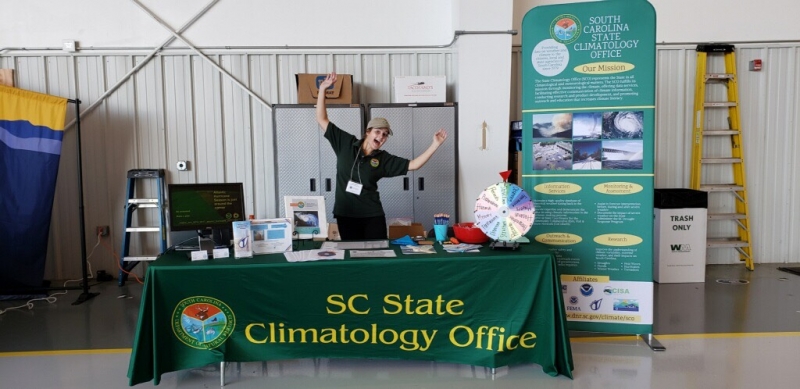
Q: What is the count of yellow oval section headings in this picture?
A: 5